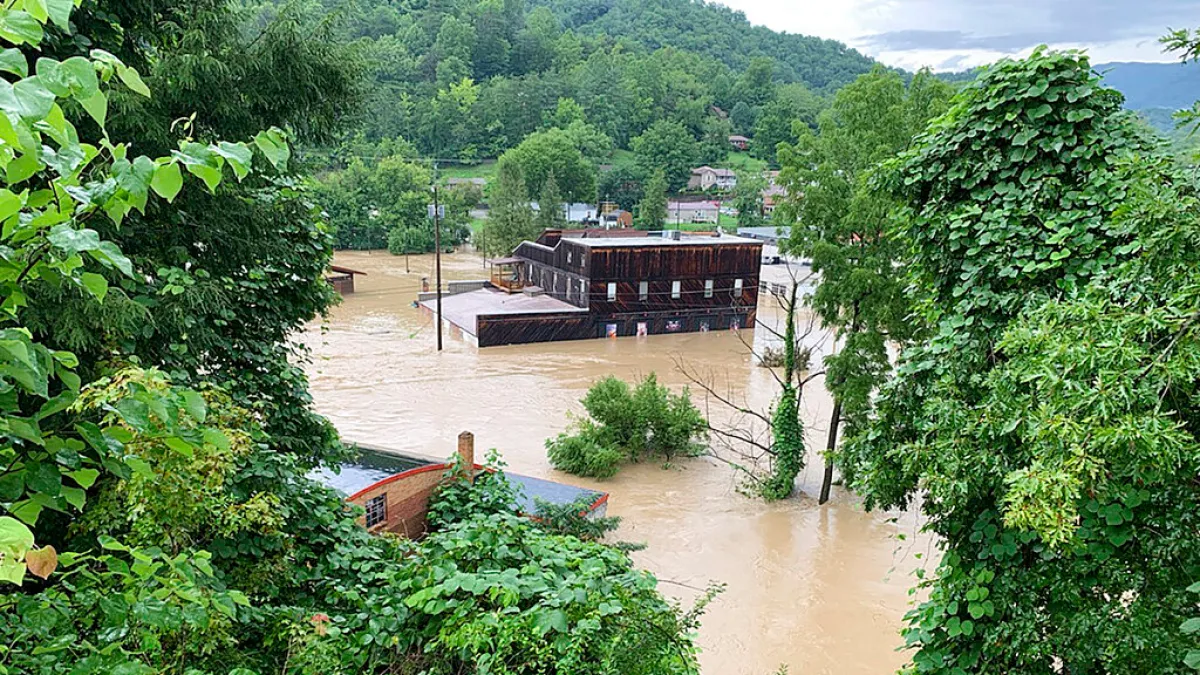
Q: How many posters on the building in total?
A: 5